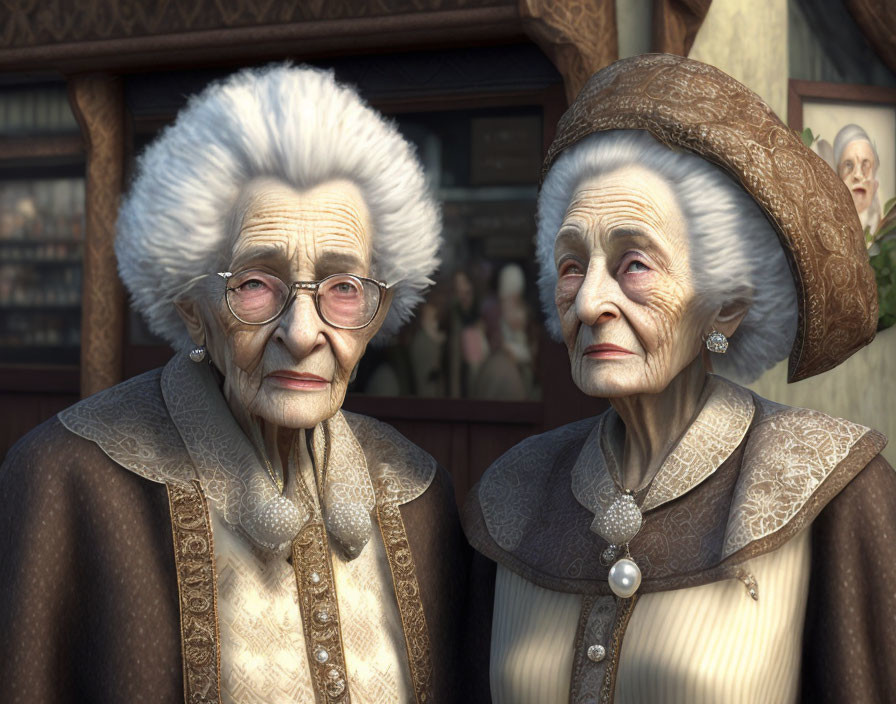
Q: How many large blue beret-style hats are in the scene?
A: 0